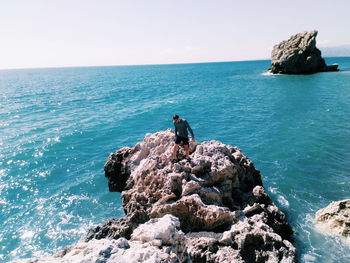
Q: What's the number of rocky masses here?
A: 3